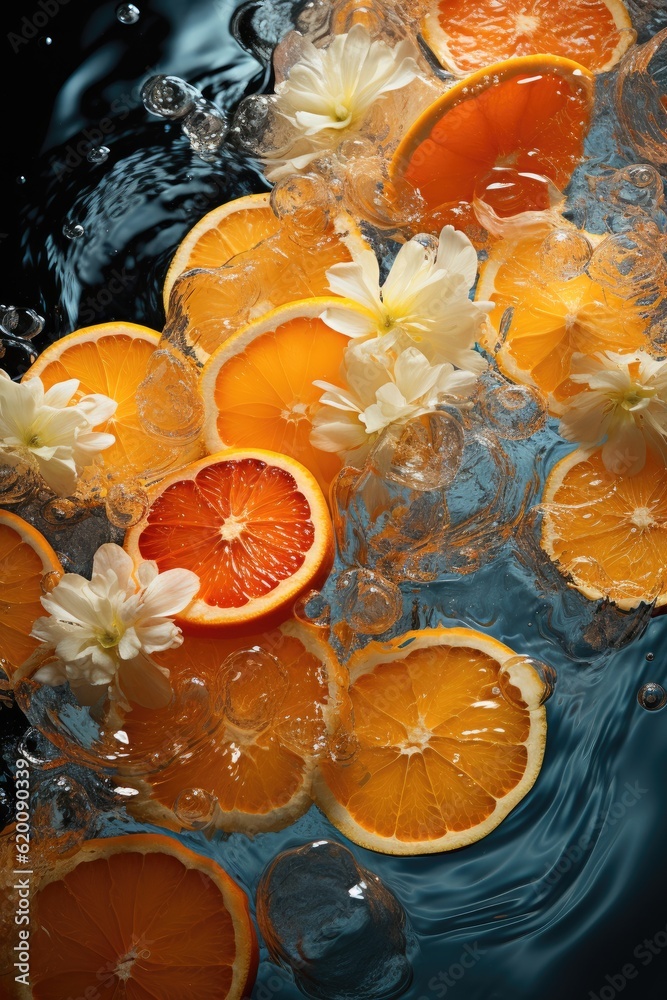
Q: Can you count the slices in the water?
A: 12